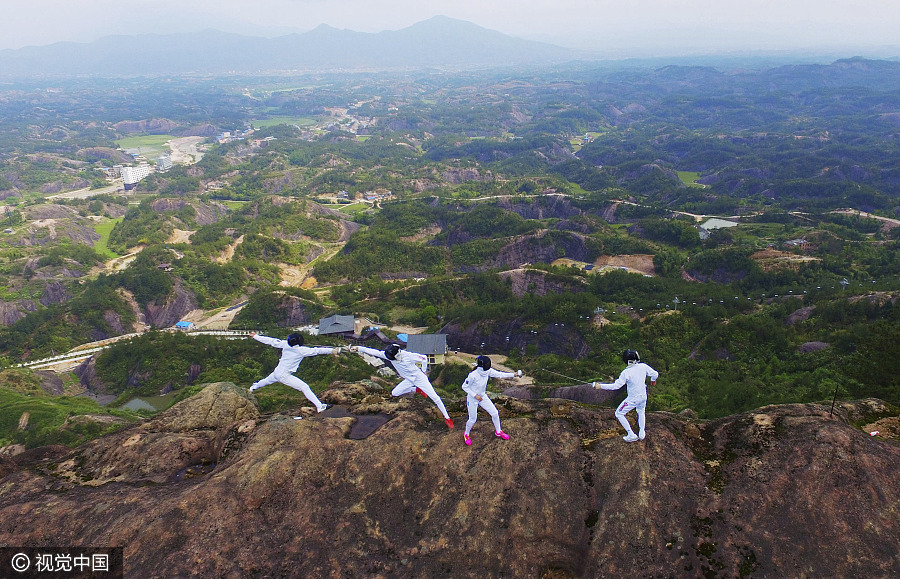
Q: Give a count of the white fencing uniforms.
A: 4